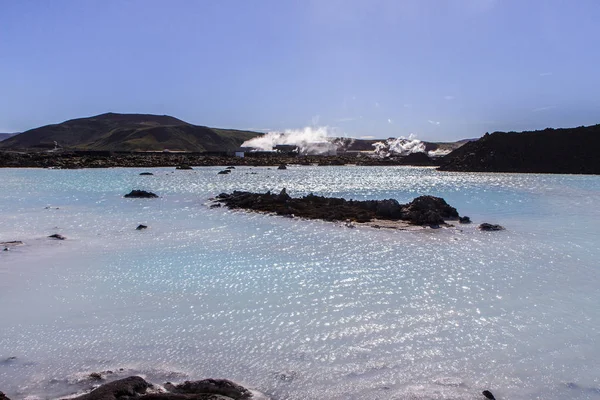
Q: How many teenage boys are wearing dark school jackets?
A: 0